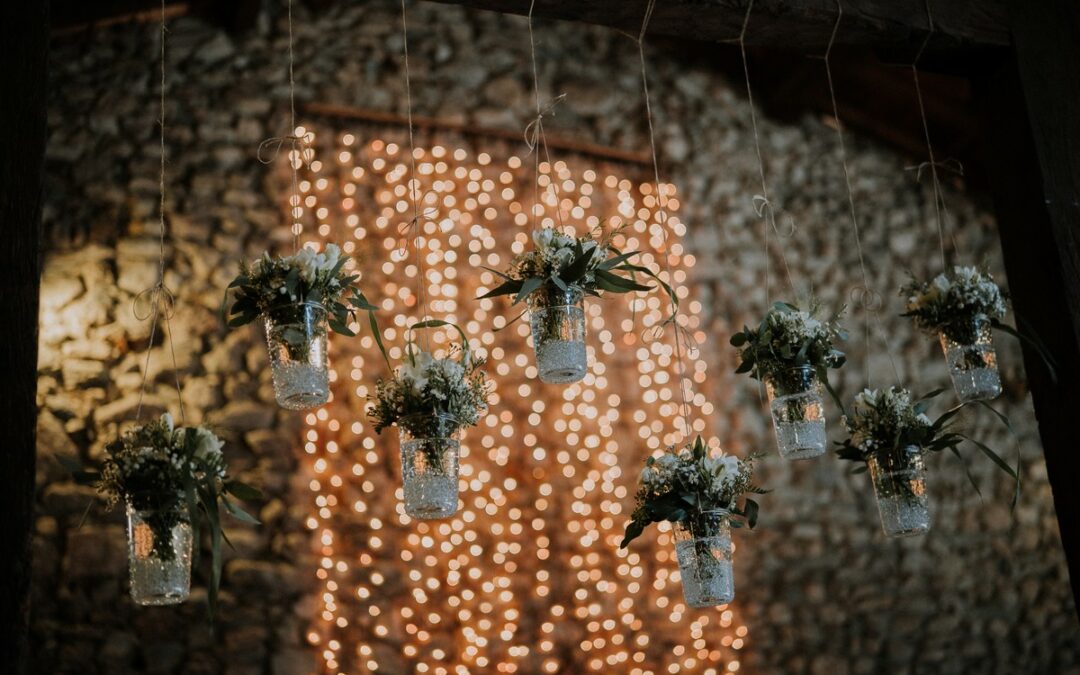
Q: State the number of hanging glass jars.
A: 8